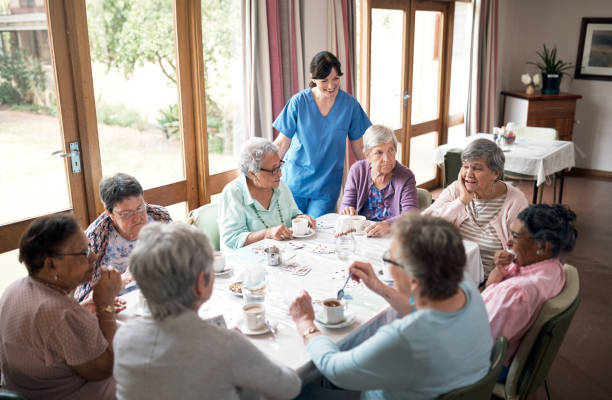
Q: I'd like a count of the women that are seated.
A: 8